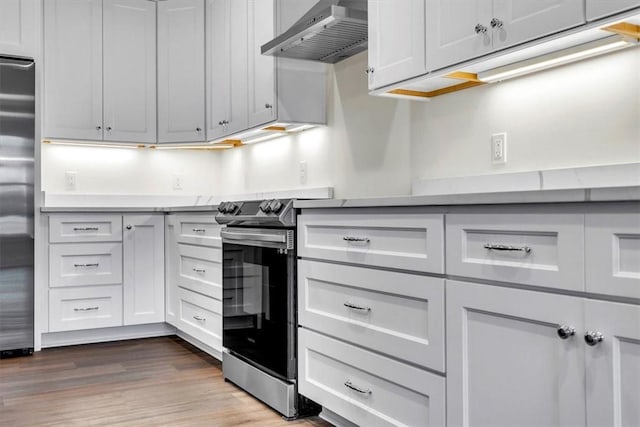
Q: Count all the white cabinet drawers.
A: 11